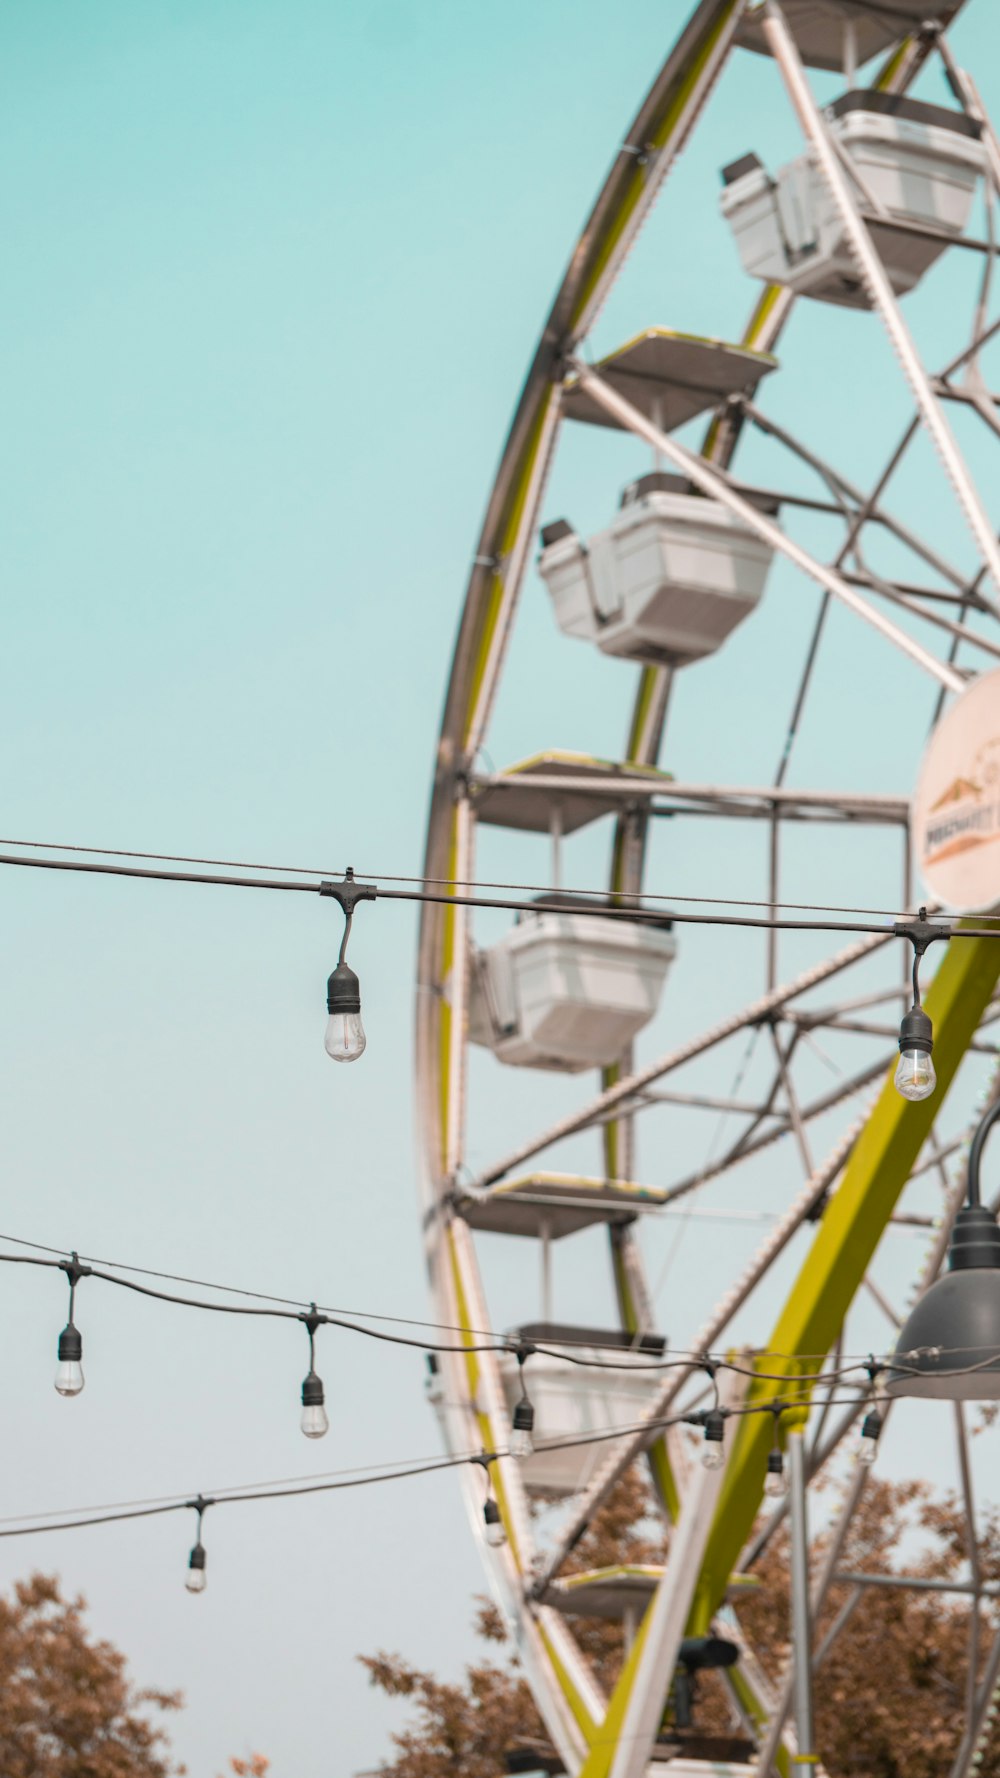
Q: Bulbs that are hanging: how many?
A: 10